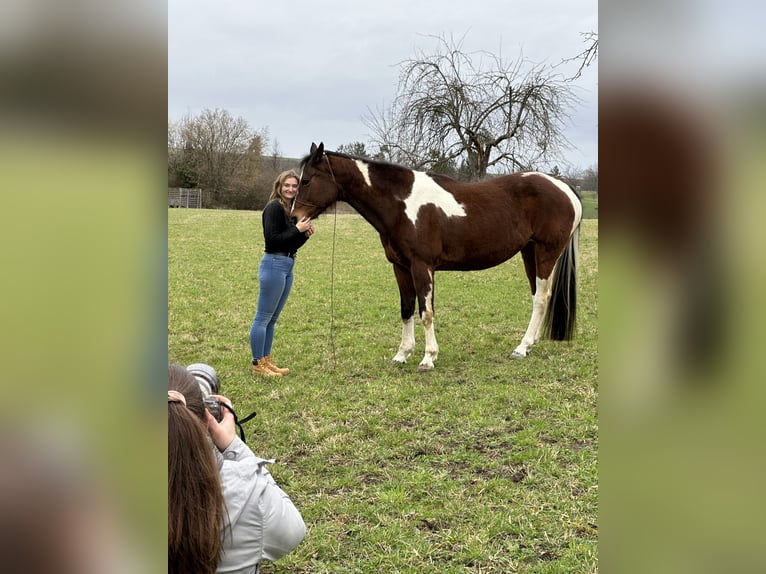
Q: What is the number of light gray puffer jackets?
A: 1